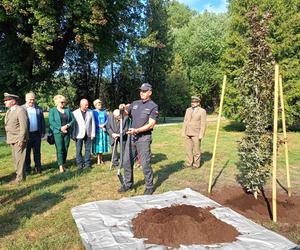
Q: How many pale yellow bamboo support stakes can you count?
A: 3